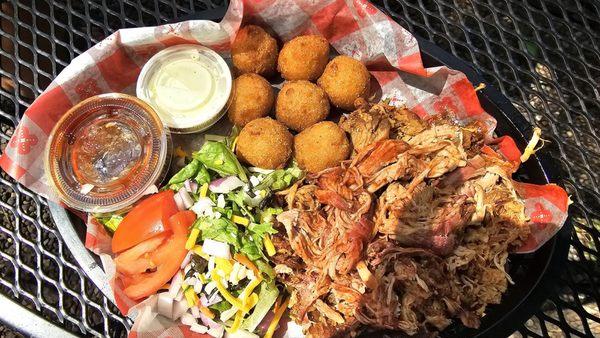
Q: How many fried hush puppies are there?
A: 7